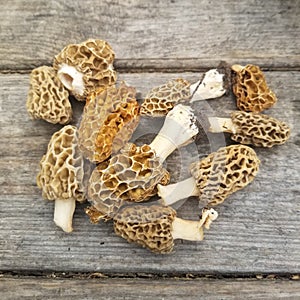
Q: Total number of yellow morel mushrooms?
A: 10